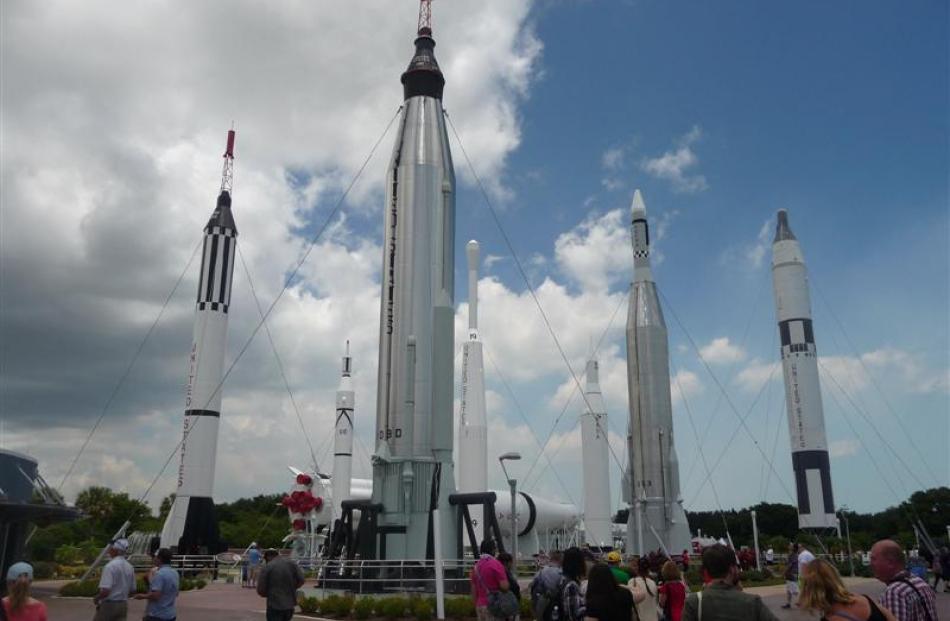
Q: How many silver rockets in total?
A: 2